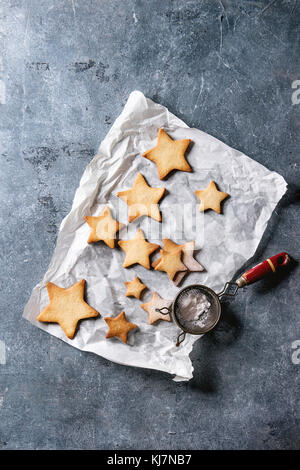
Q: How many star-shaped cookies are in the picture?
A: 11